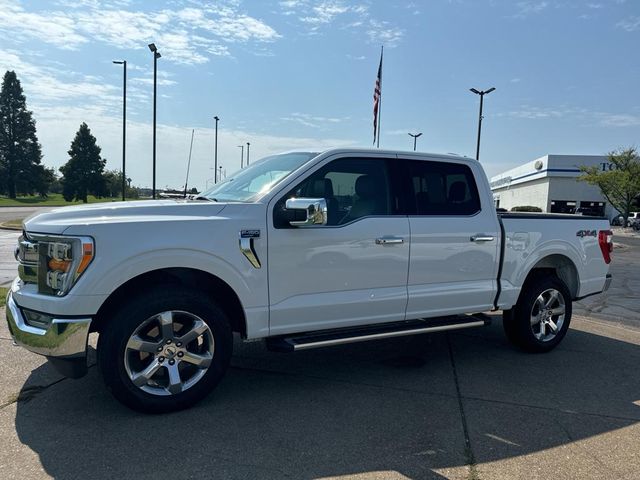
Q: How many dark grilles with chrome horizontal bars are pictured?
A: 1